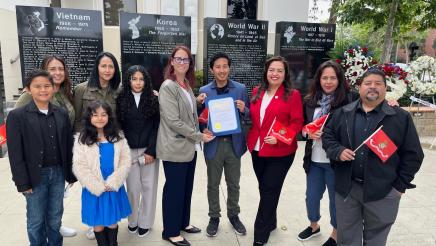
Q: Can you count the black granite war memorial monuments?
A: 4